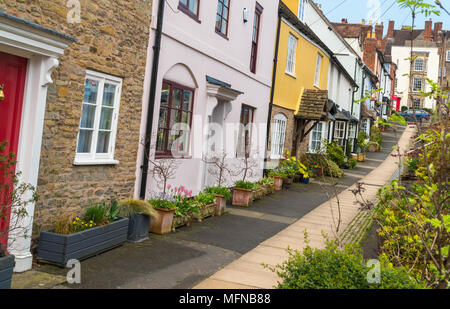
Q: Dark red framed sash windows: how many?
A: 5